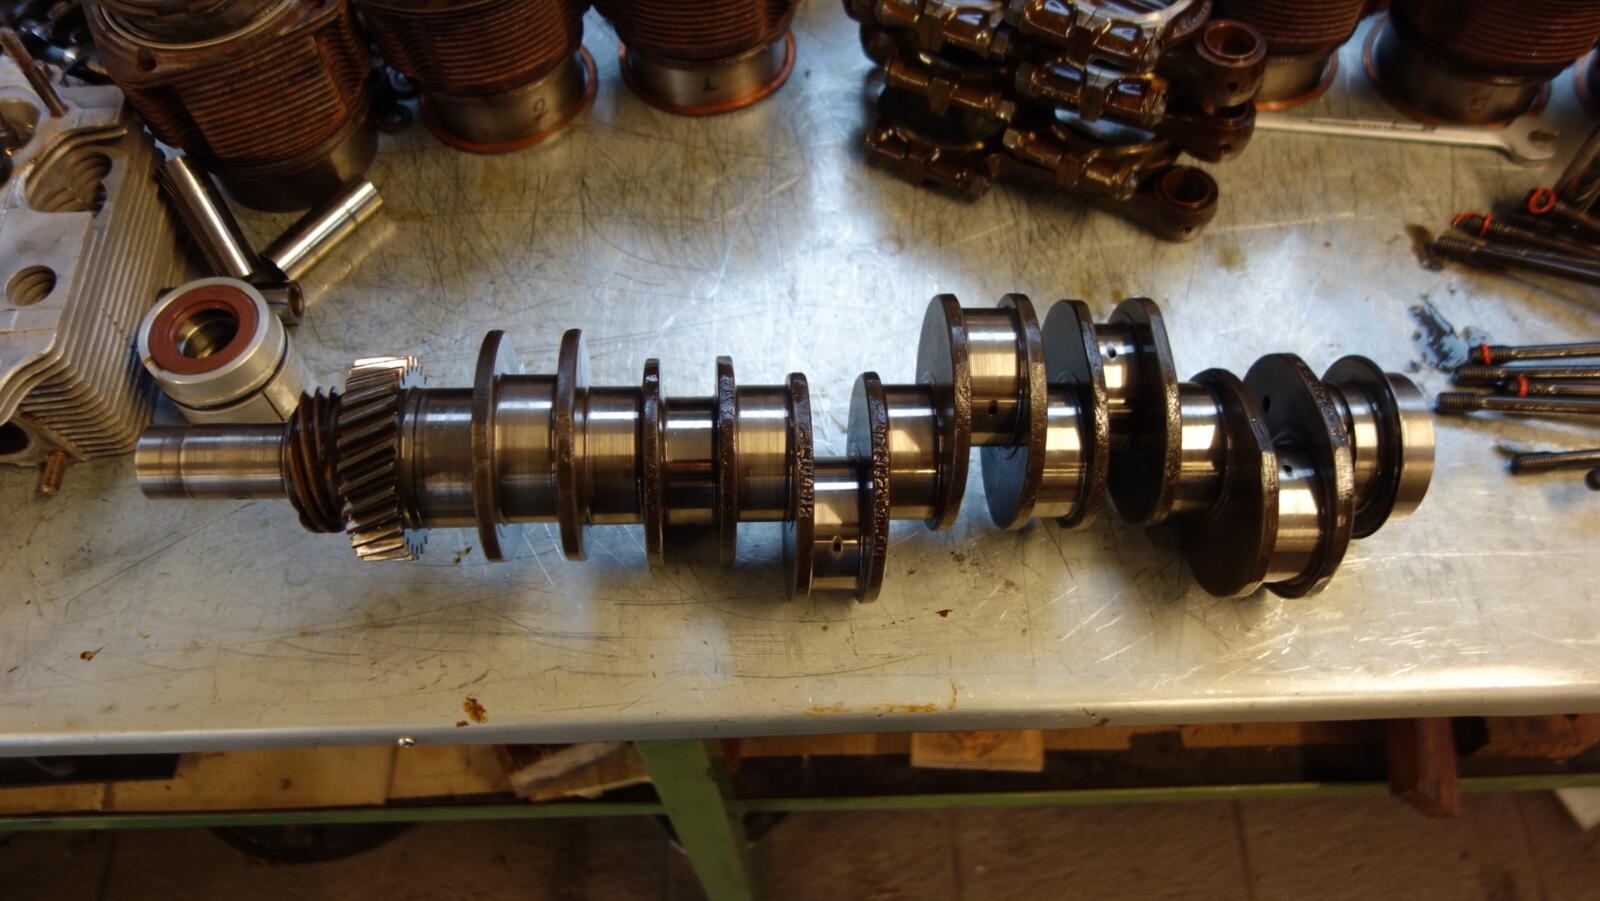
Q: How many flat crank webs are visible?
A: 12